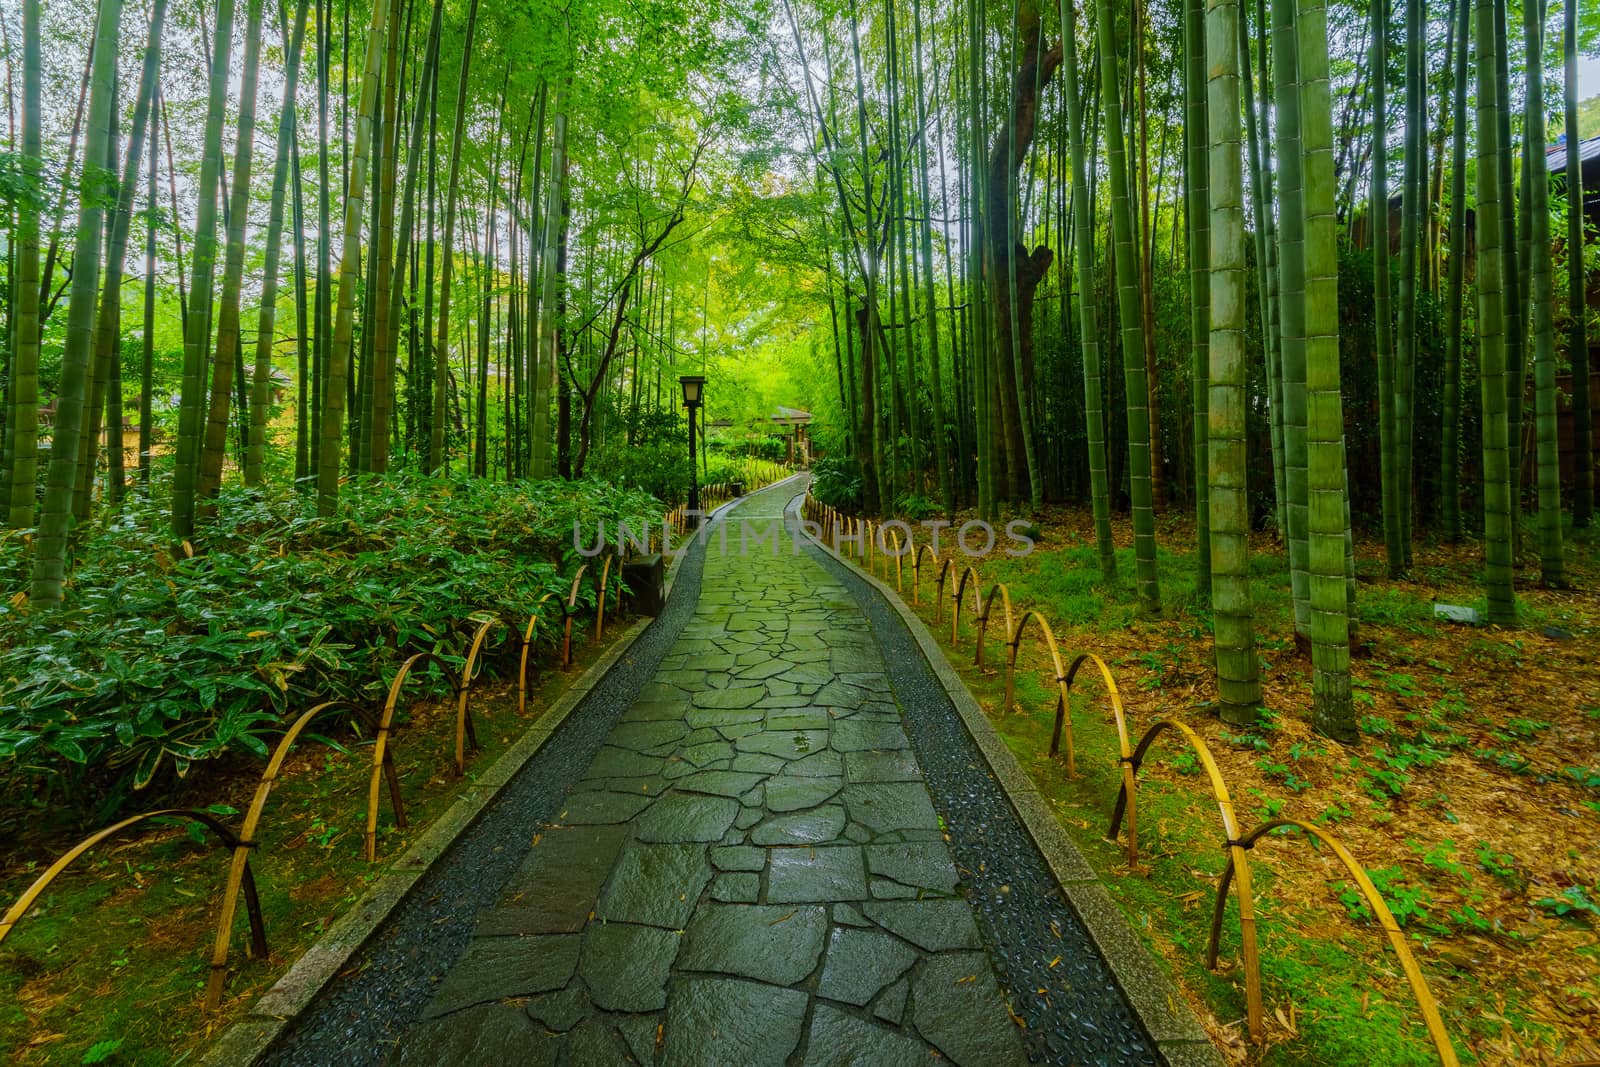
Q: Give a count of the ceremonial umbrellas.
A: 0